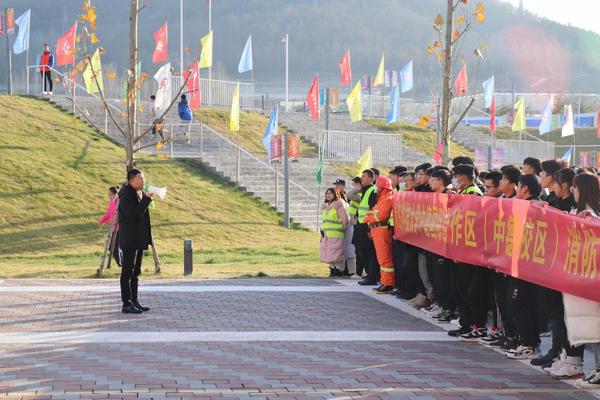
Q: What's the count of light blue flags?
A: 8